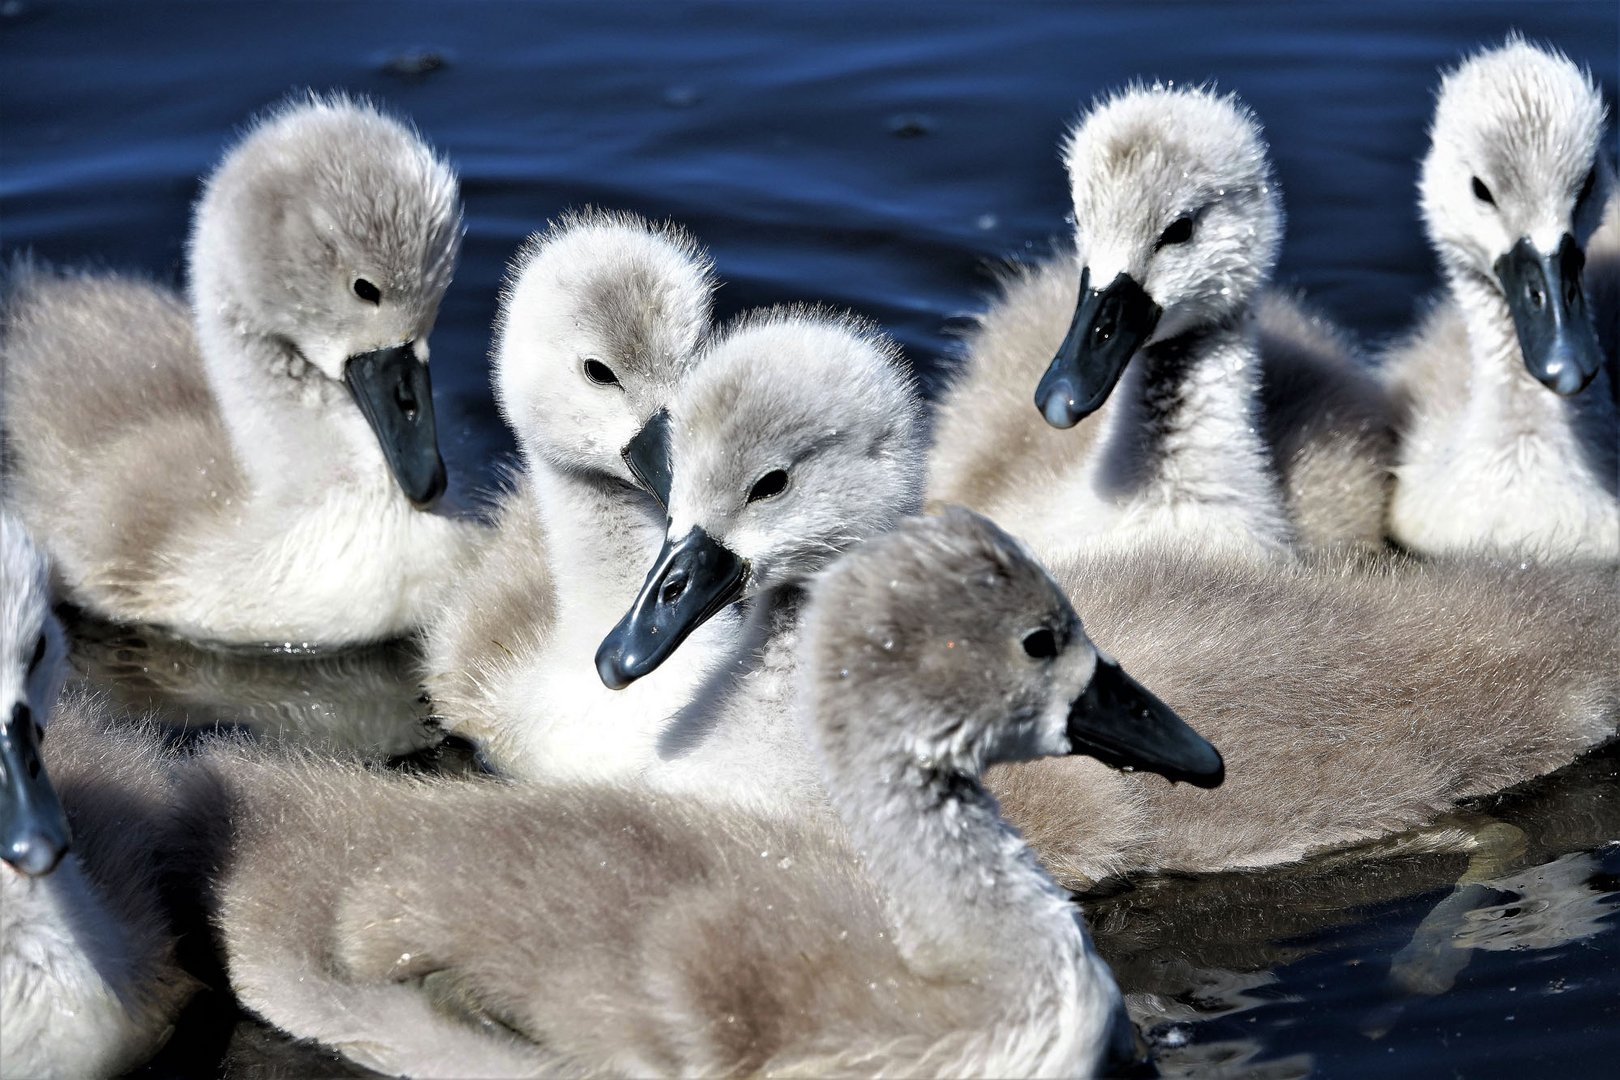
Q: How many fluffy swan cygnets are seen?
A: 7